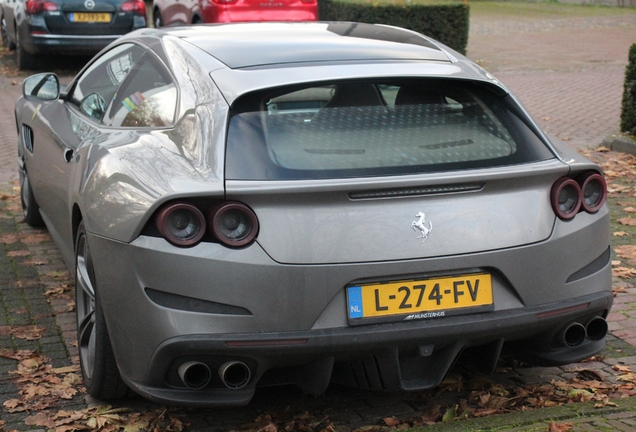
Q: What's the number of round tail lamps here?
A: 4